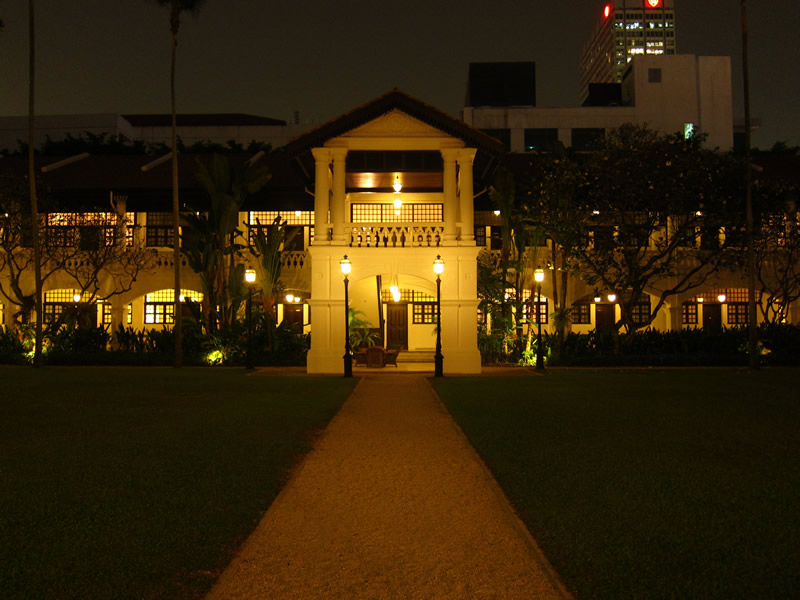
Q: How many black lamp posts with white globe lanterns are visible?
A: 4